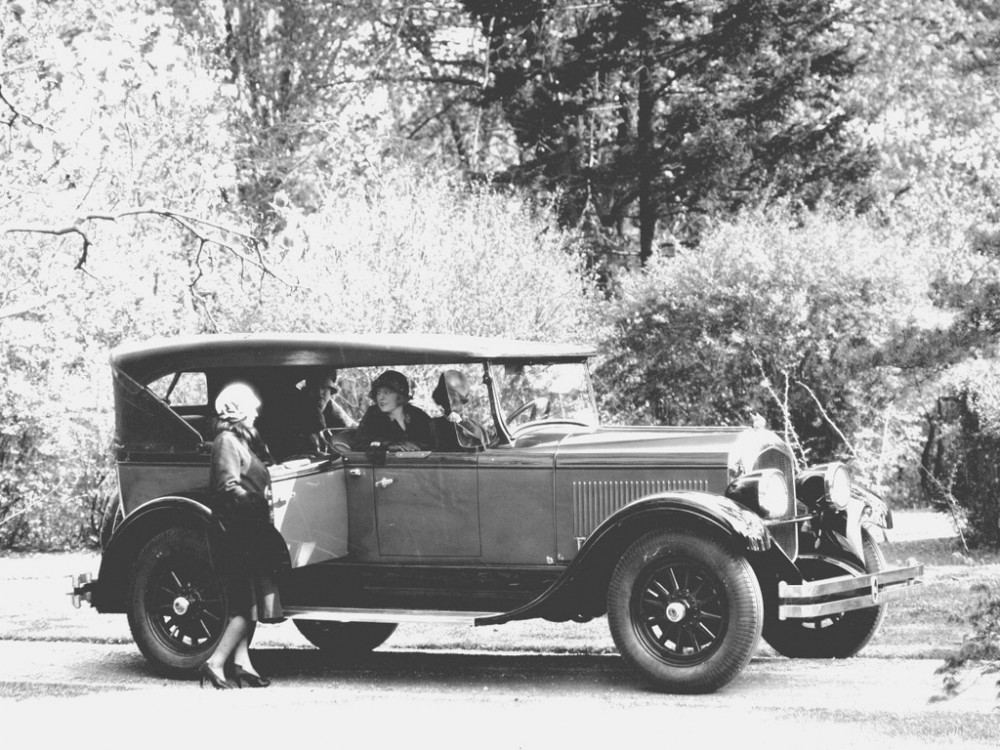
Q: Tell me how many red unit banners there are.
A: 0